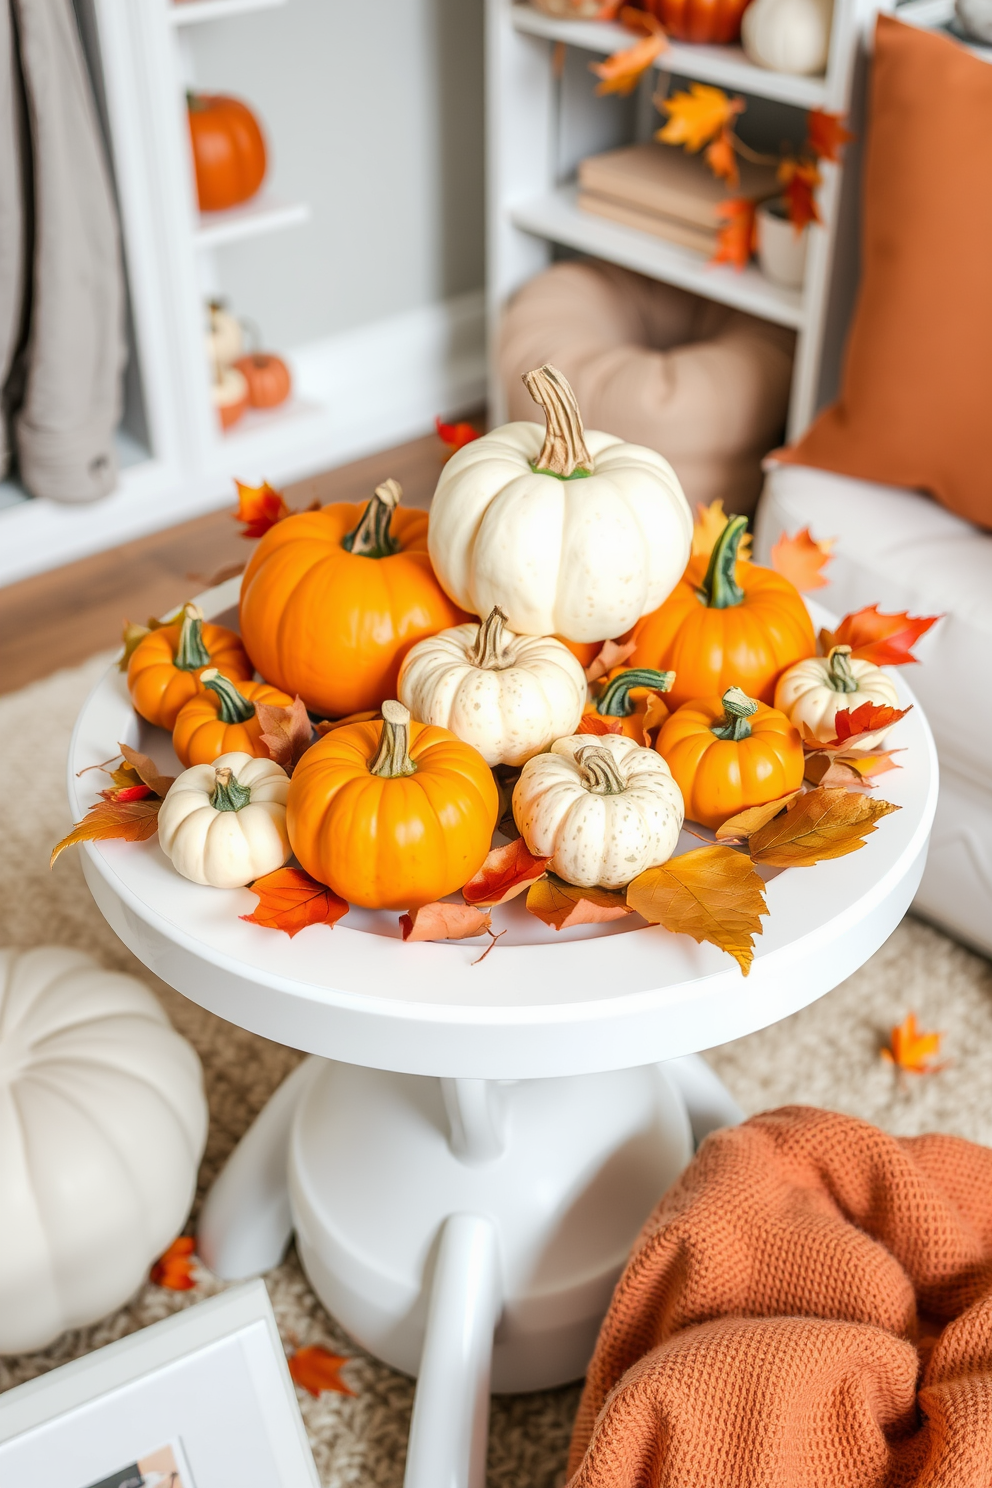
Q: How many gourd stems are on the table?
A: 12